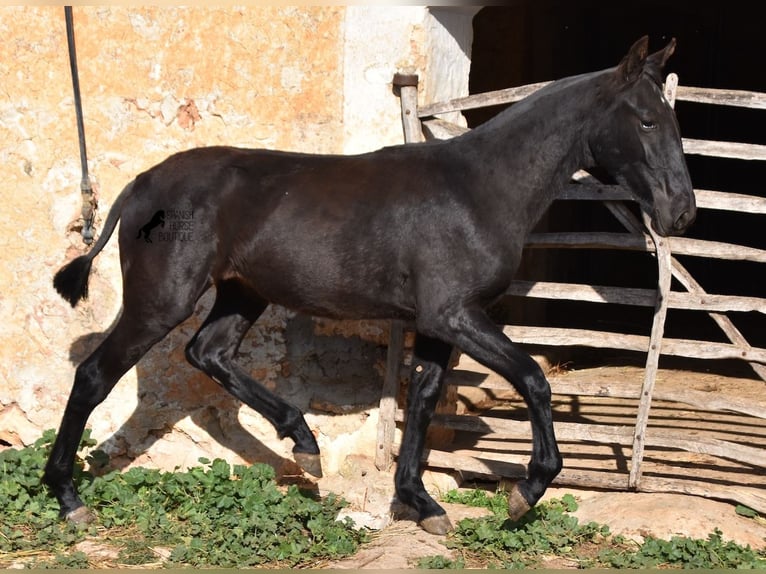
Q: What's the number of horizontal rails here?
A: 9